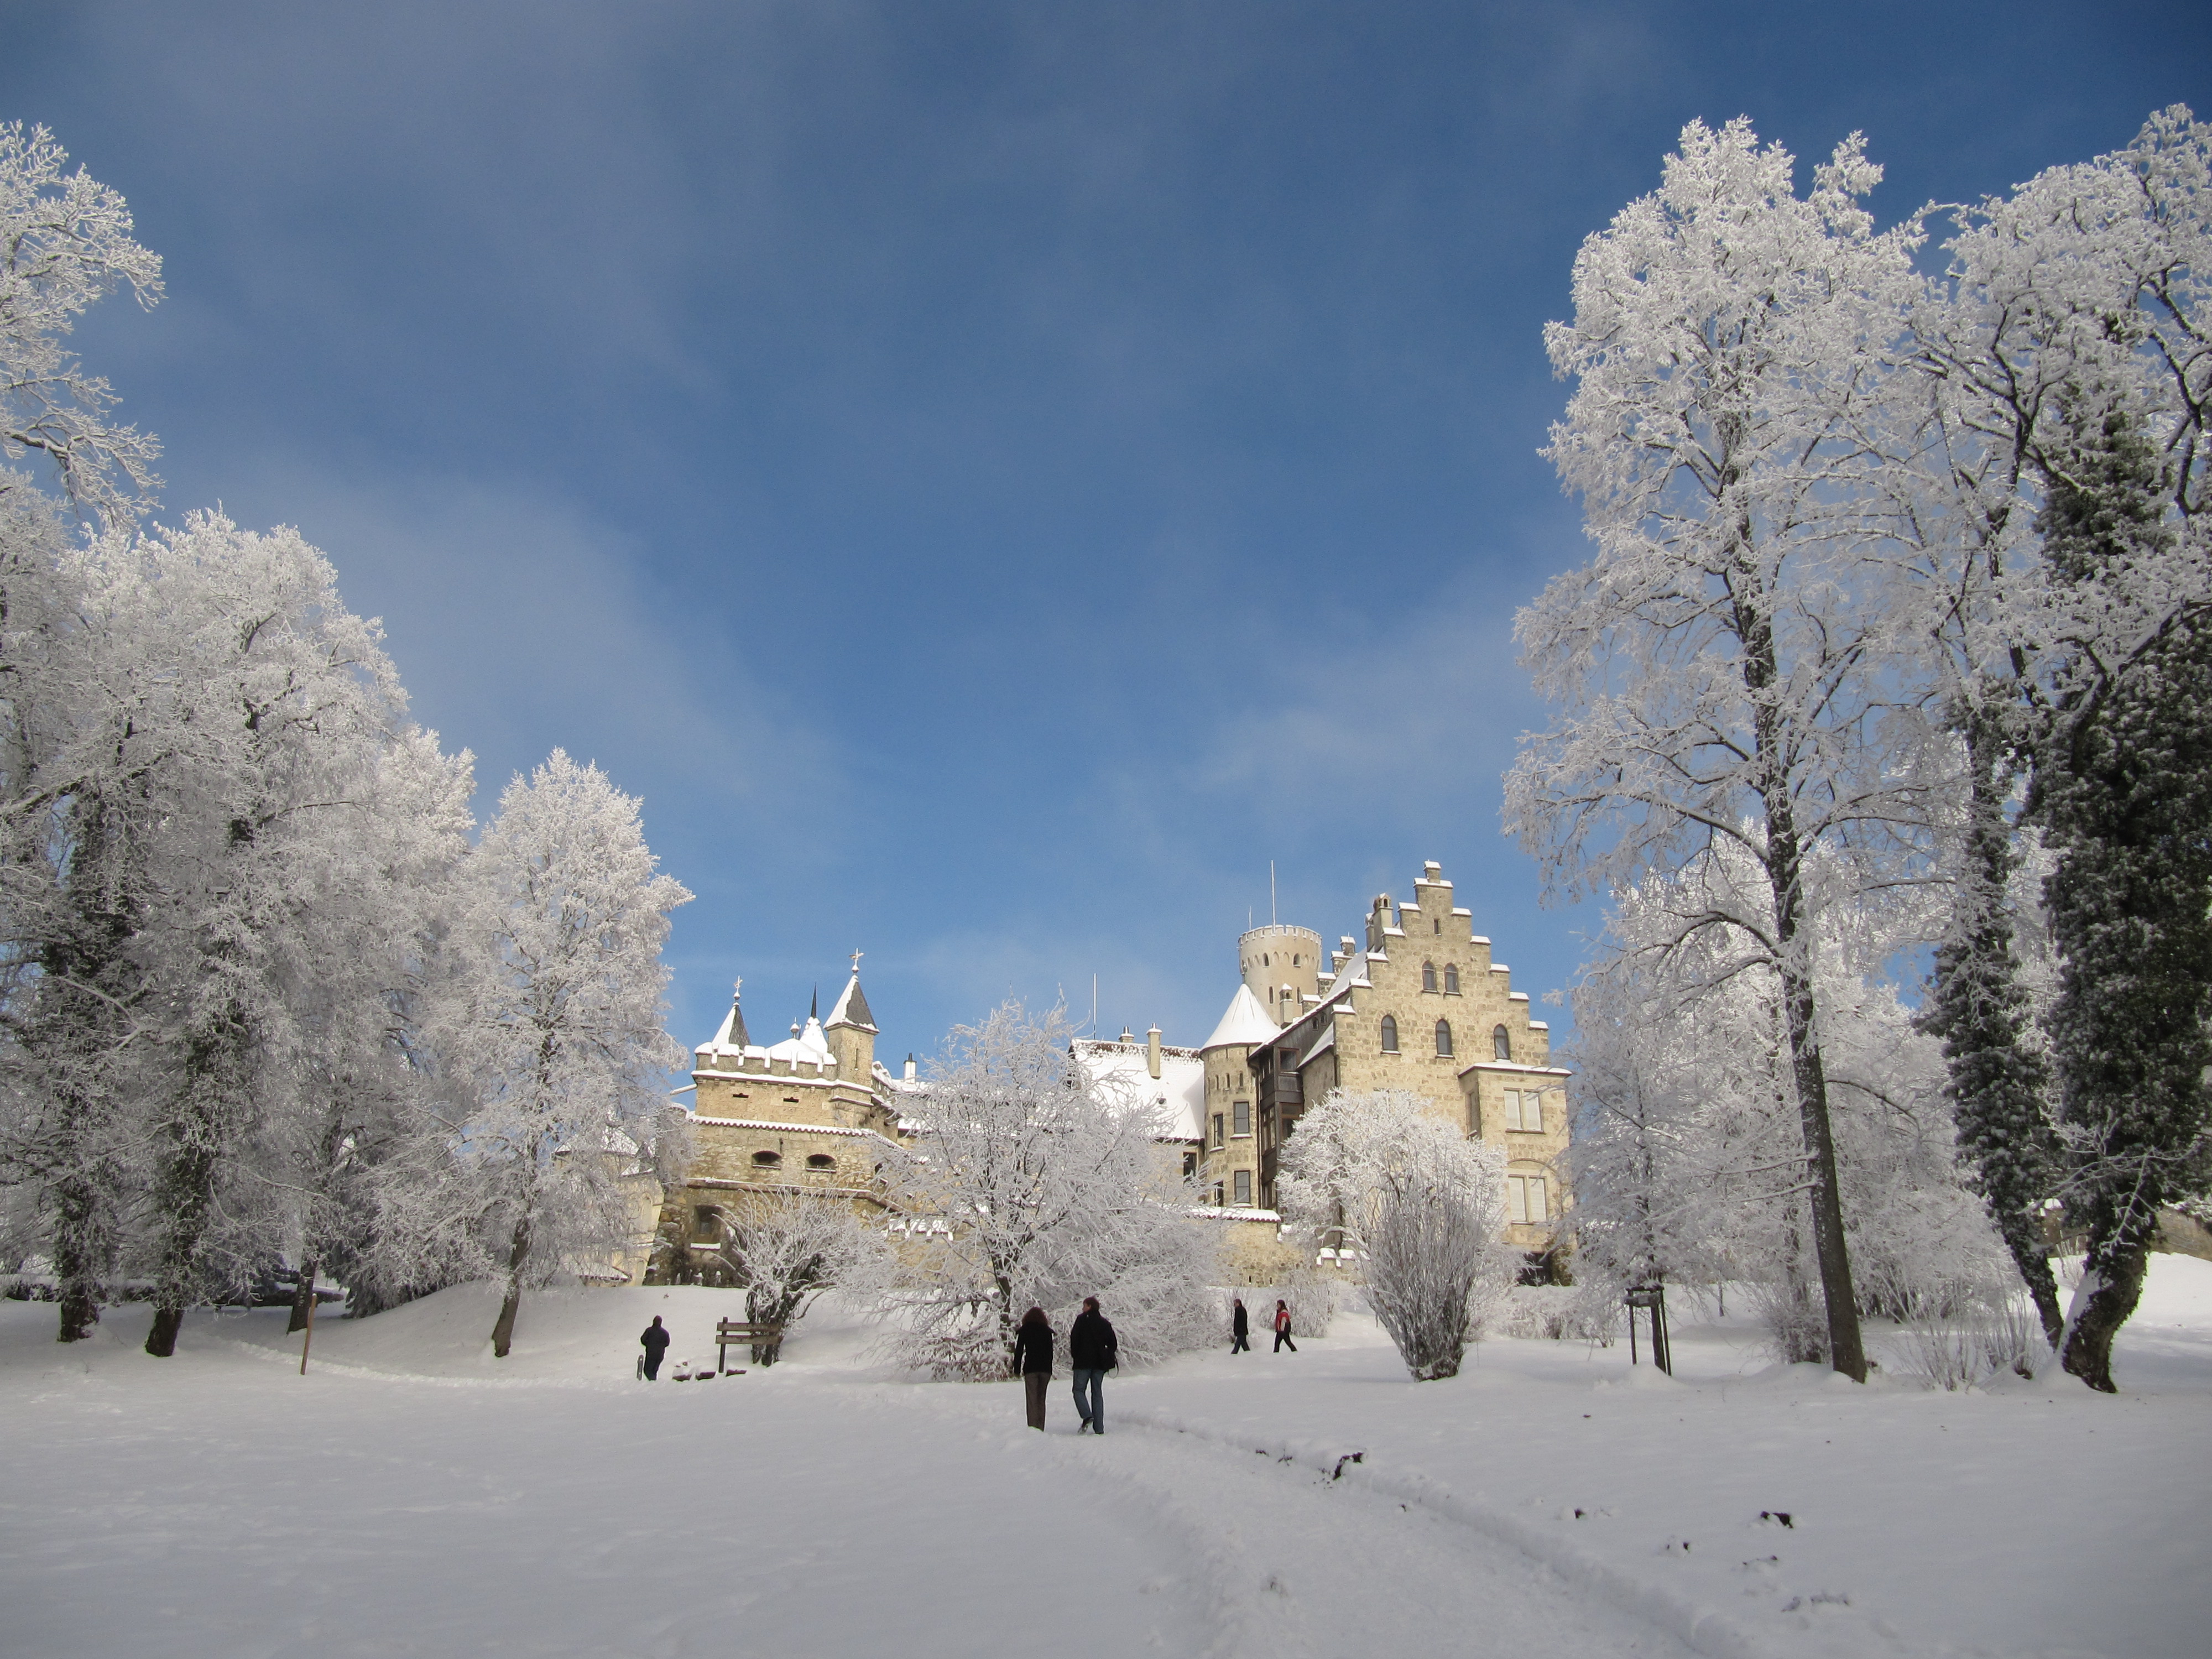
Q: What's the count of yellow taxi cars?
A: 0